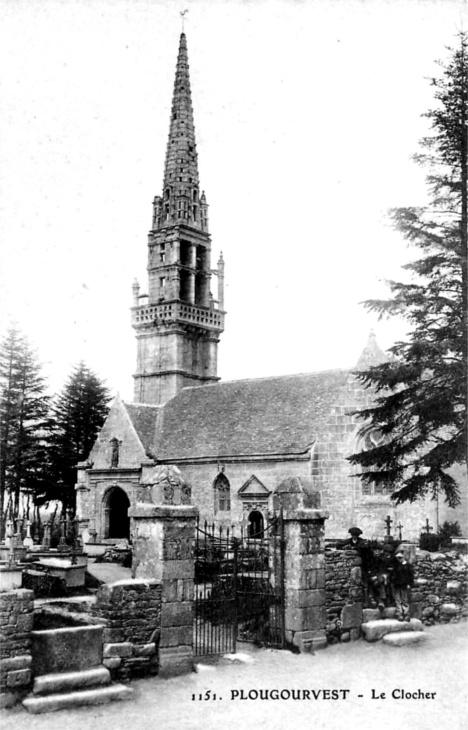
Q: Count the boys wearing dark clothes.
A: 4